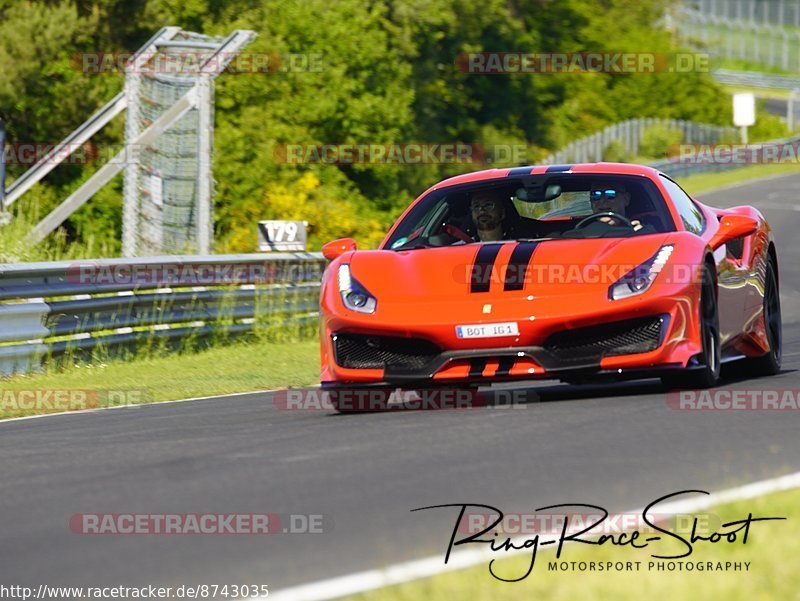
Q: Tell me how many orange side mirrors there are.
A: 2